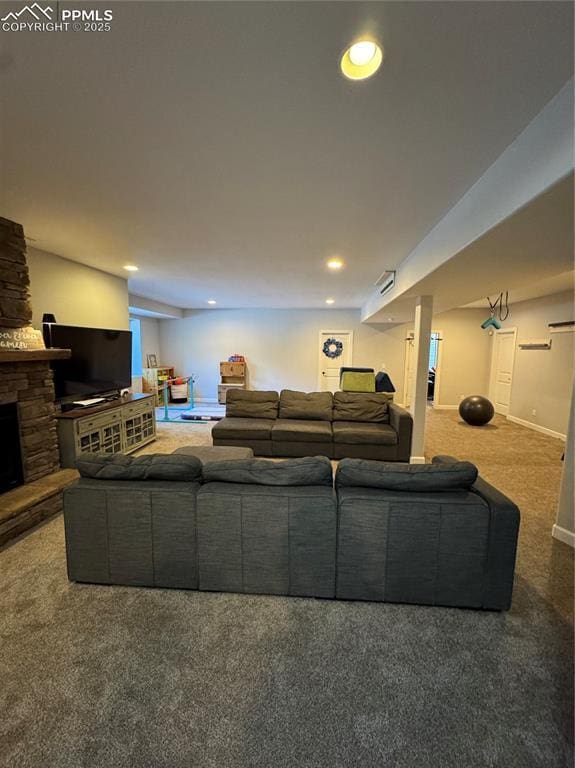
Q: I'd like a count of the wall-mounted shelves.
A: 2